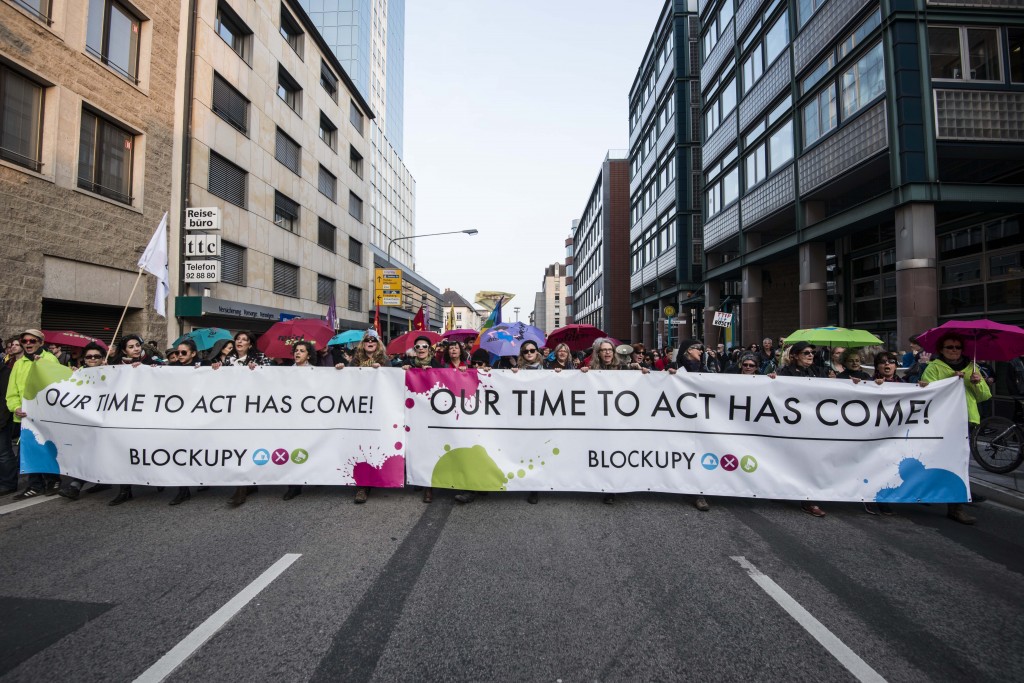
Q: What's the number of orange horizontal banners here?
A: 0